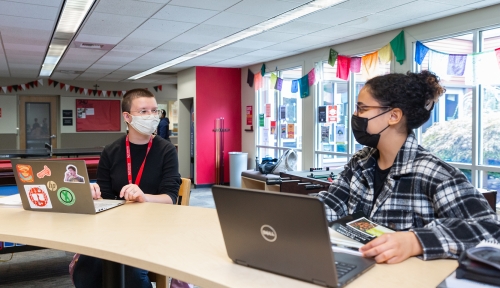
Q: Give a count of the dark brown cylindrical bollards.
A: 0